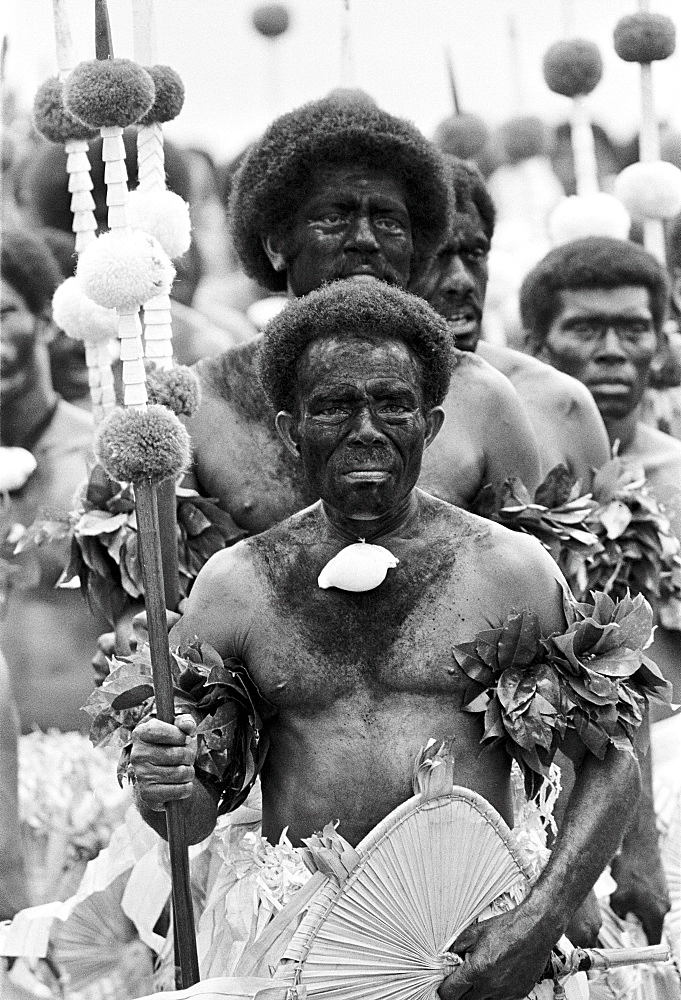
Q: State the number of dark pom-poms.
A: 10